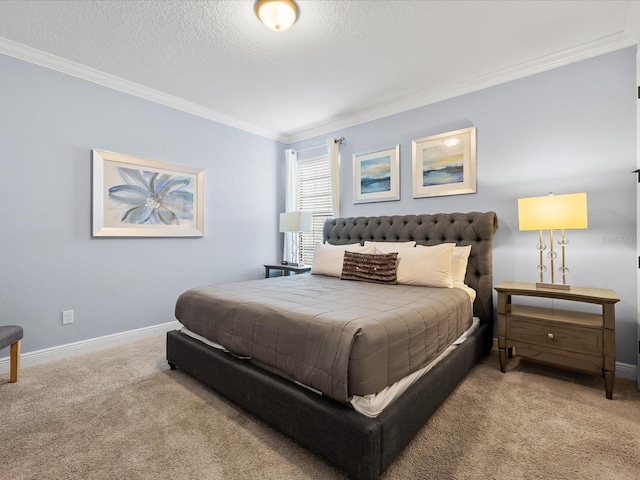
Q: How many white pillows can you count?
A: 5